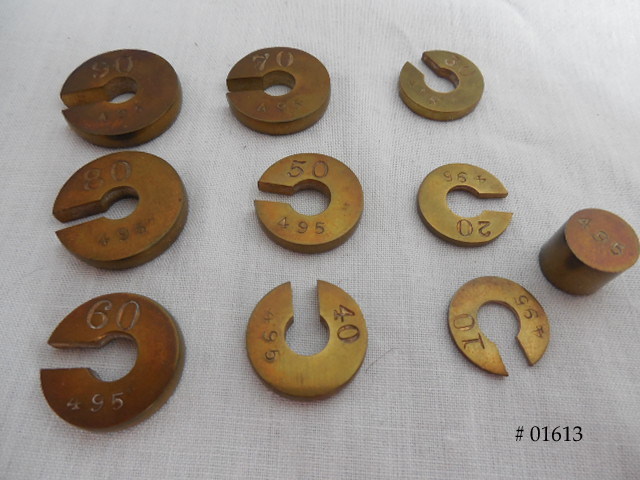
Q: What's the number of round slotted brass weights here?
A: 9